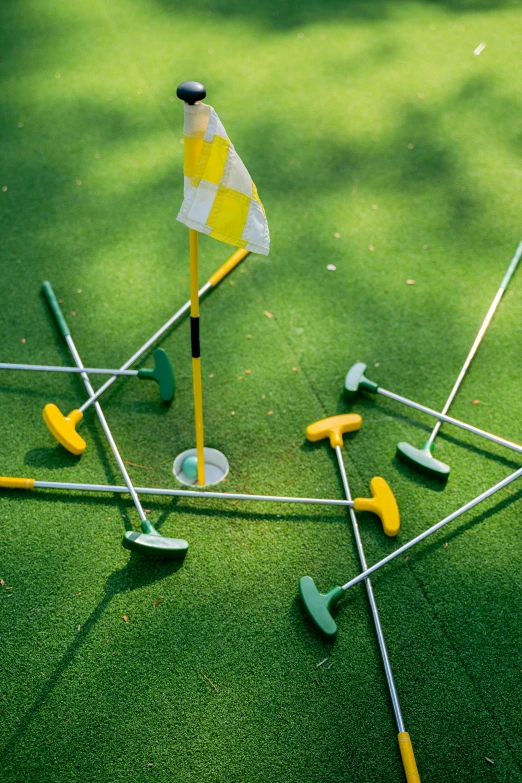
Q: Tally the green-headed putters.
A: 5